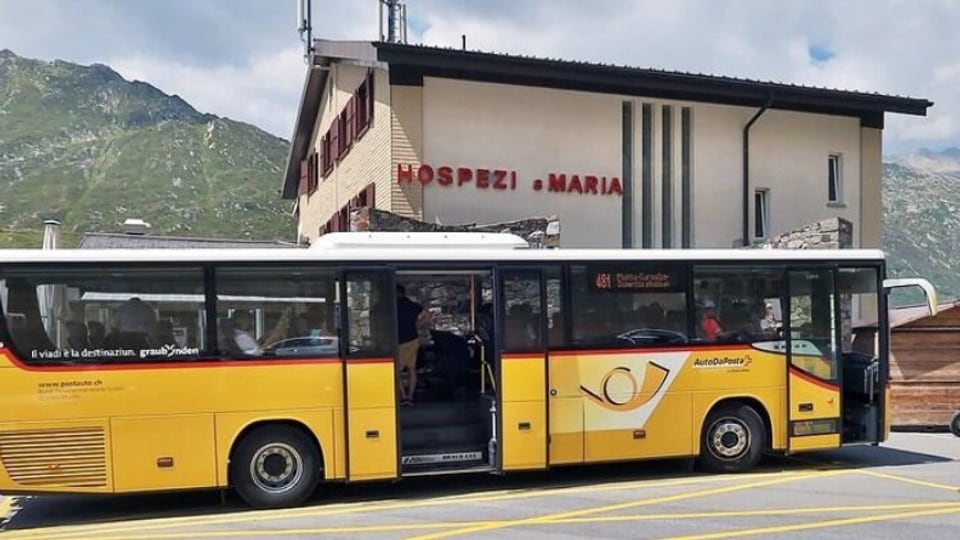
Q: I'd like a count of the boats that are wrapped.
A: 0